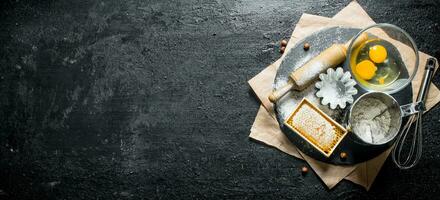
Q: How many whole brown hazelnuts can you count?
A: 5